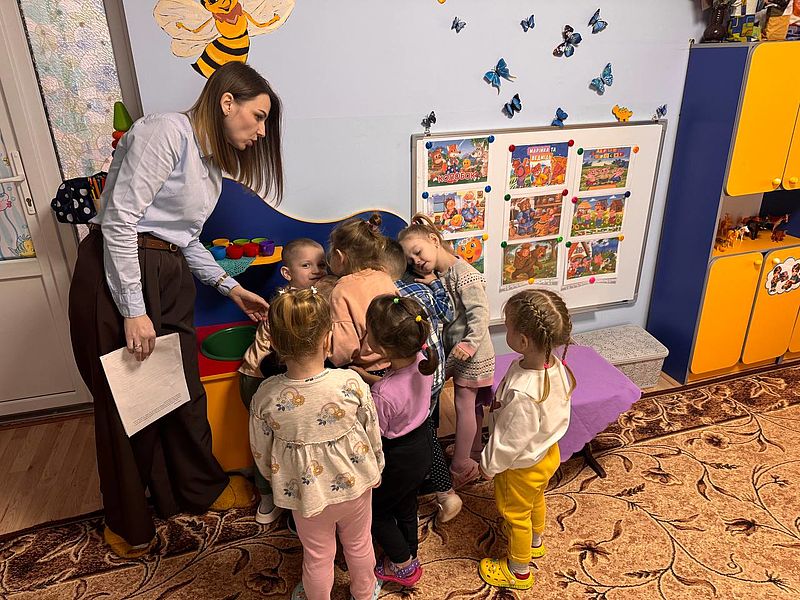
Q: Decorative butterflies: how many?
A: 10